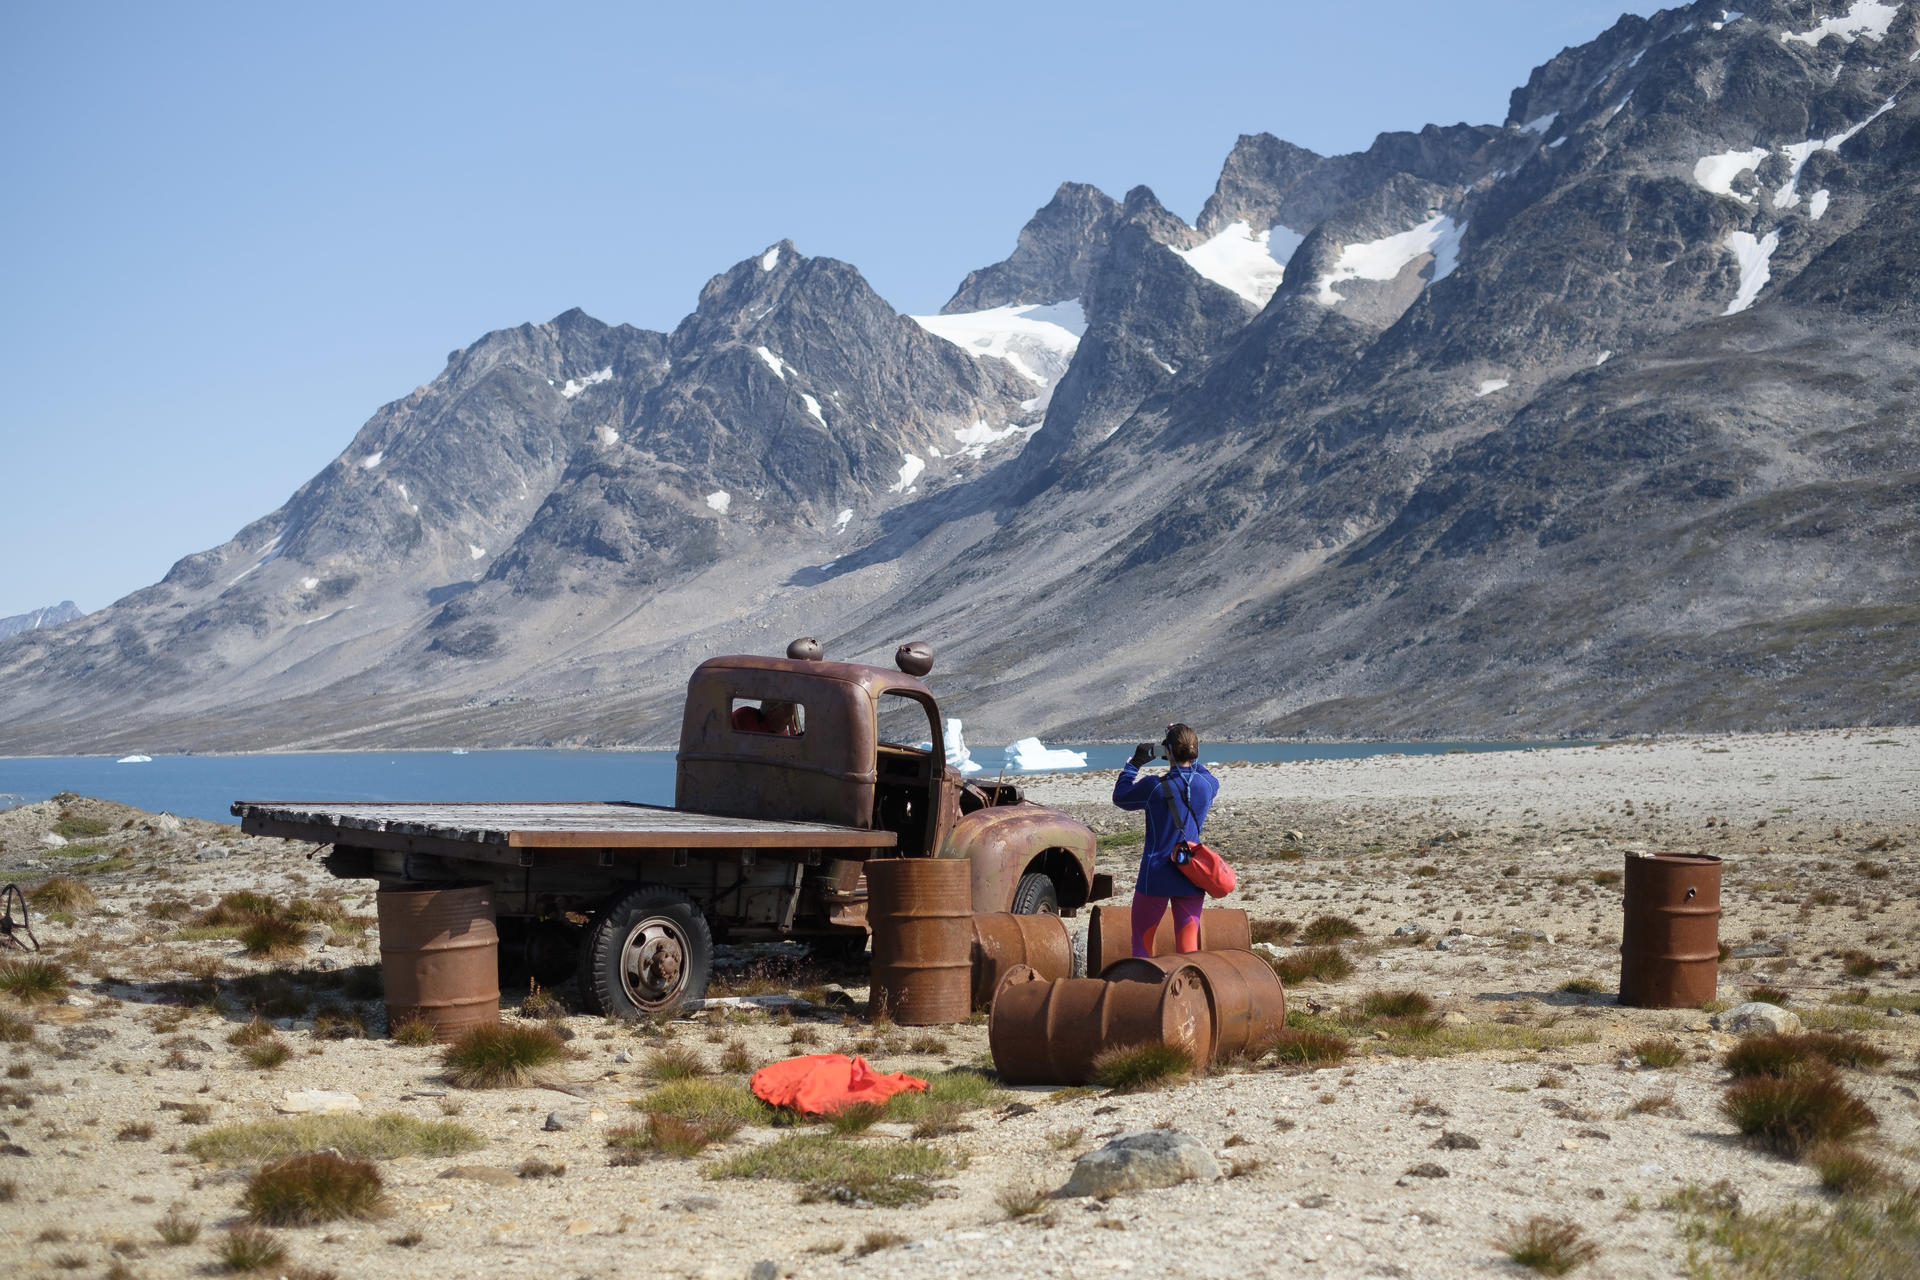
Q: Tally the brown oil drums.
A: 7